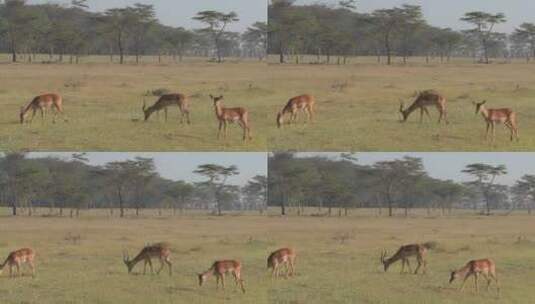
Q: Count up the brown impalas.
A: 12